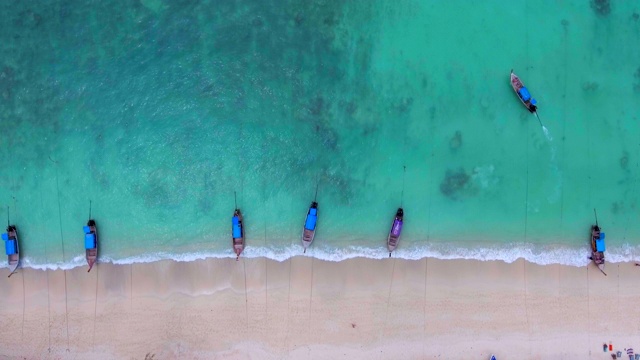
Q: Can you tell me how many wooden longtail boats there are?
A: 7